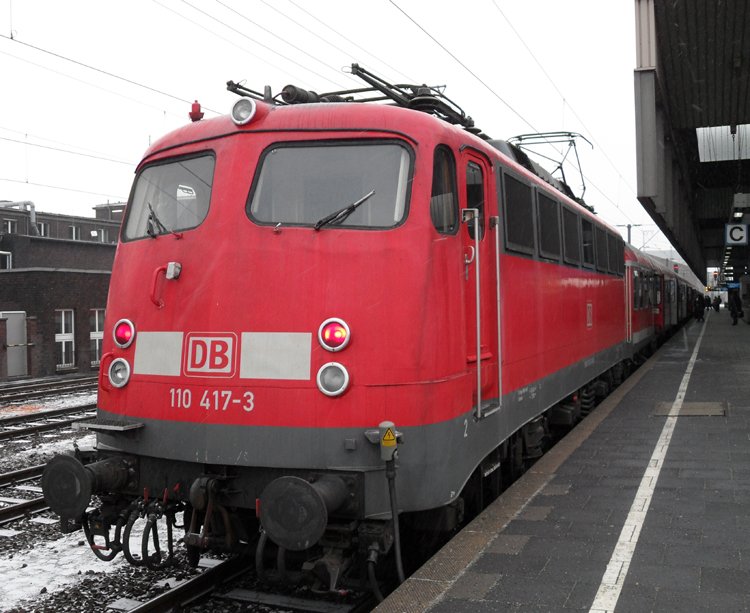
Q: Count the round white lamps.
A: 3